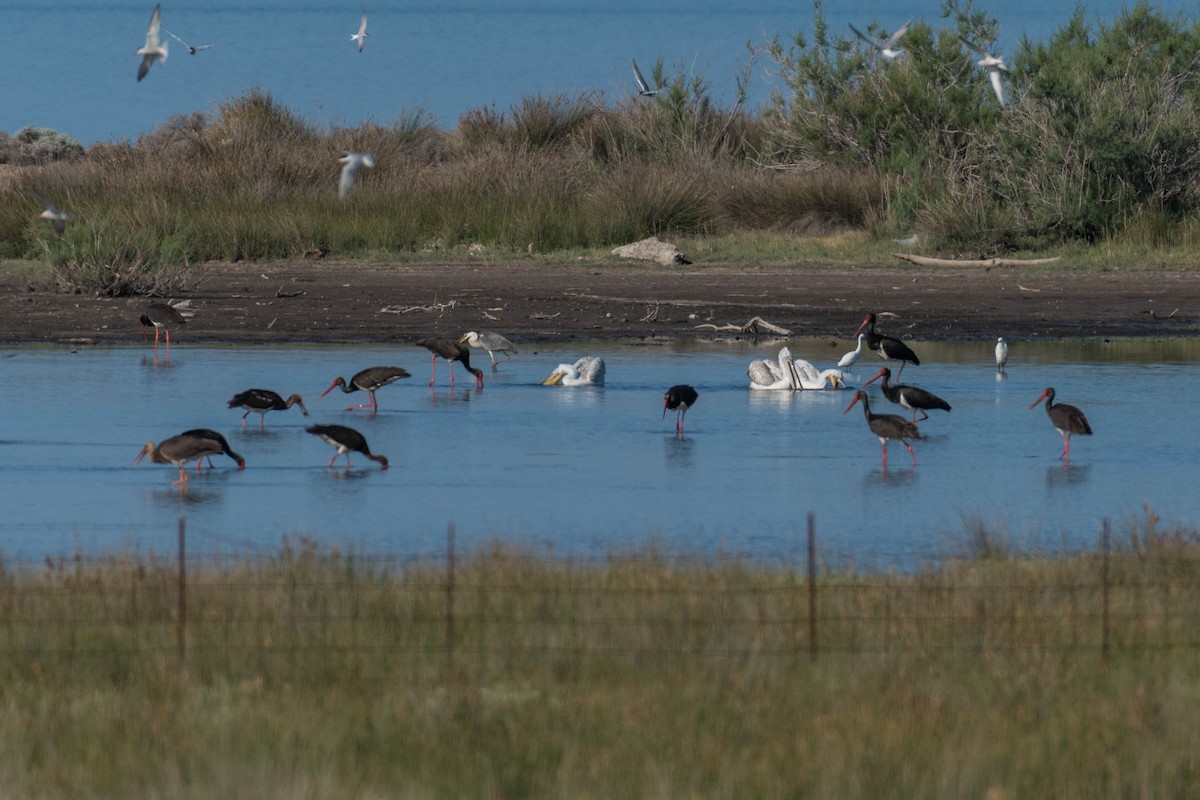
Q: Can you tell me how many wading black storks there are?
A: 12